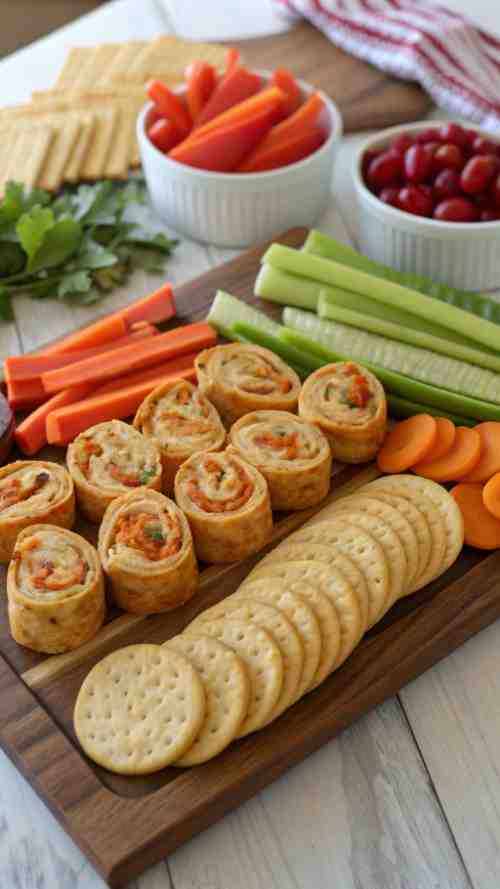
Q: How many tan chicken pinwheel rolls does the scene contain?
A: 9